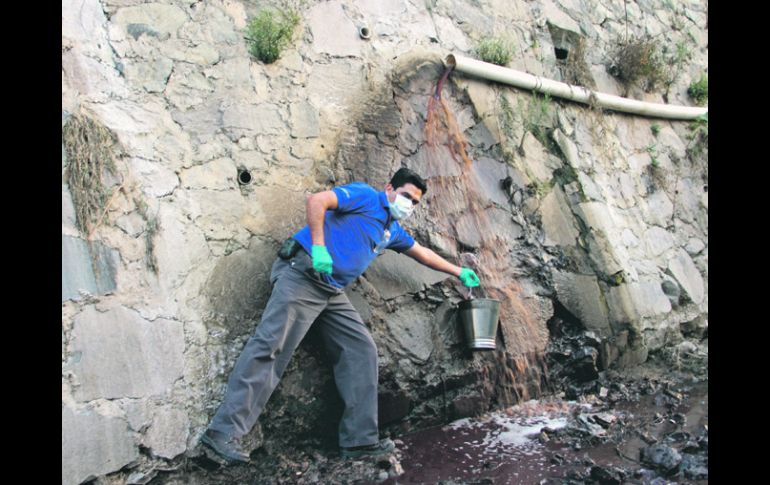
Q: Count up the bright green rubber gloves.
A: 2